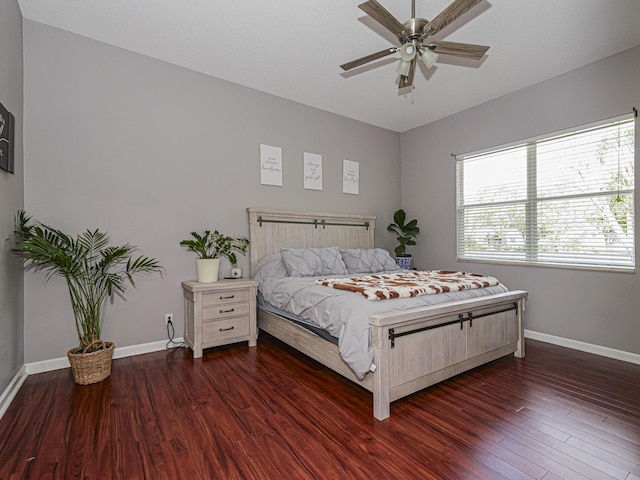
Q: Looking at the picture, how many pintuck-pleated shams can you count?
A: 2